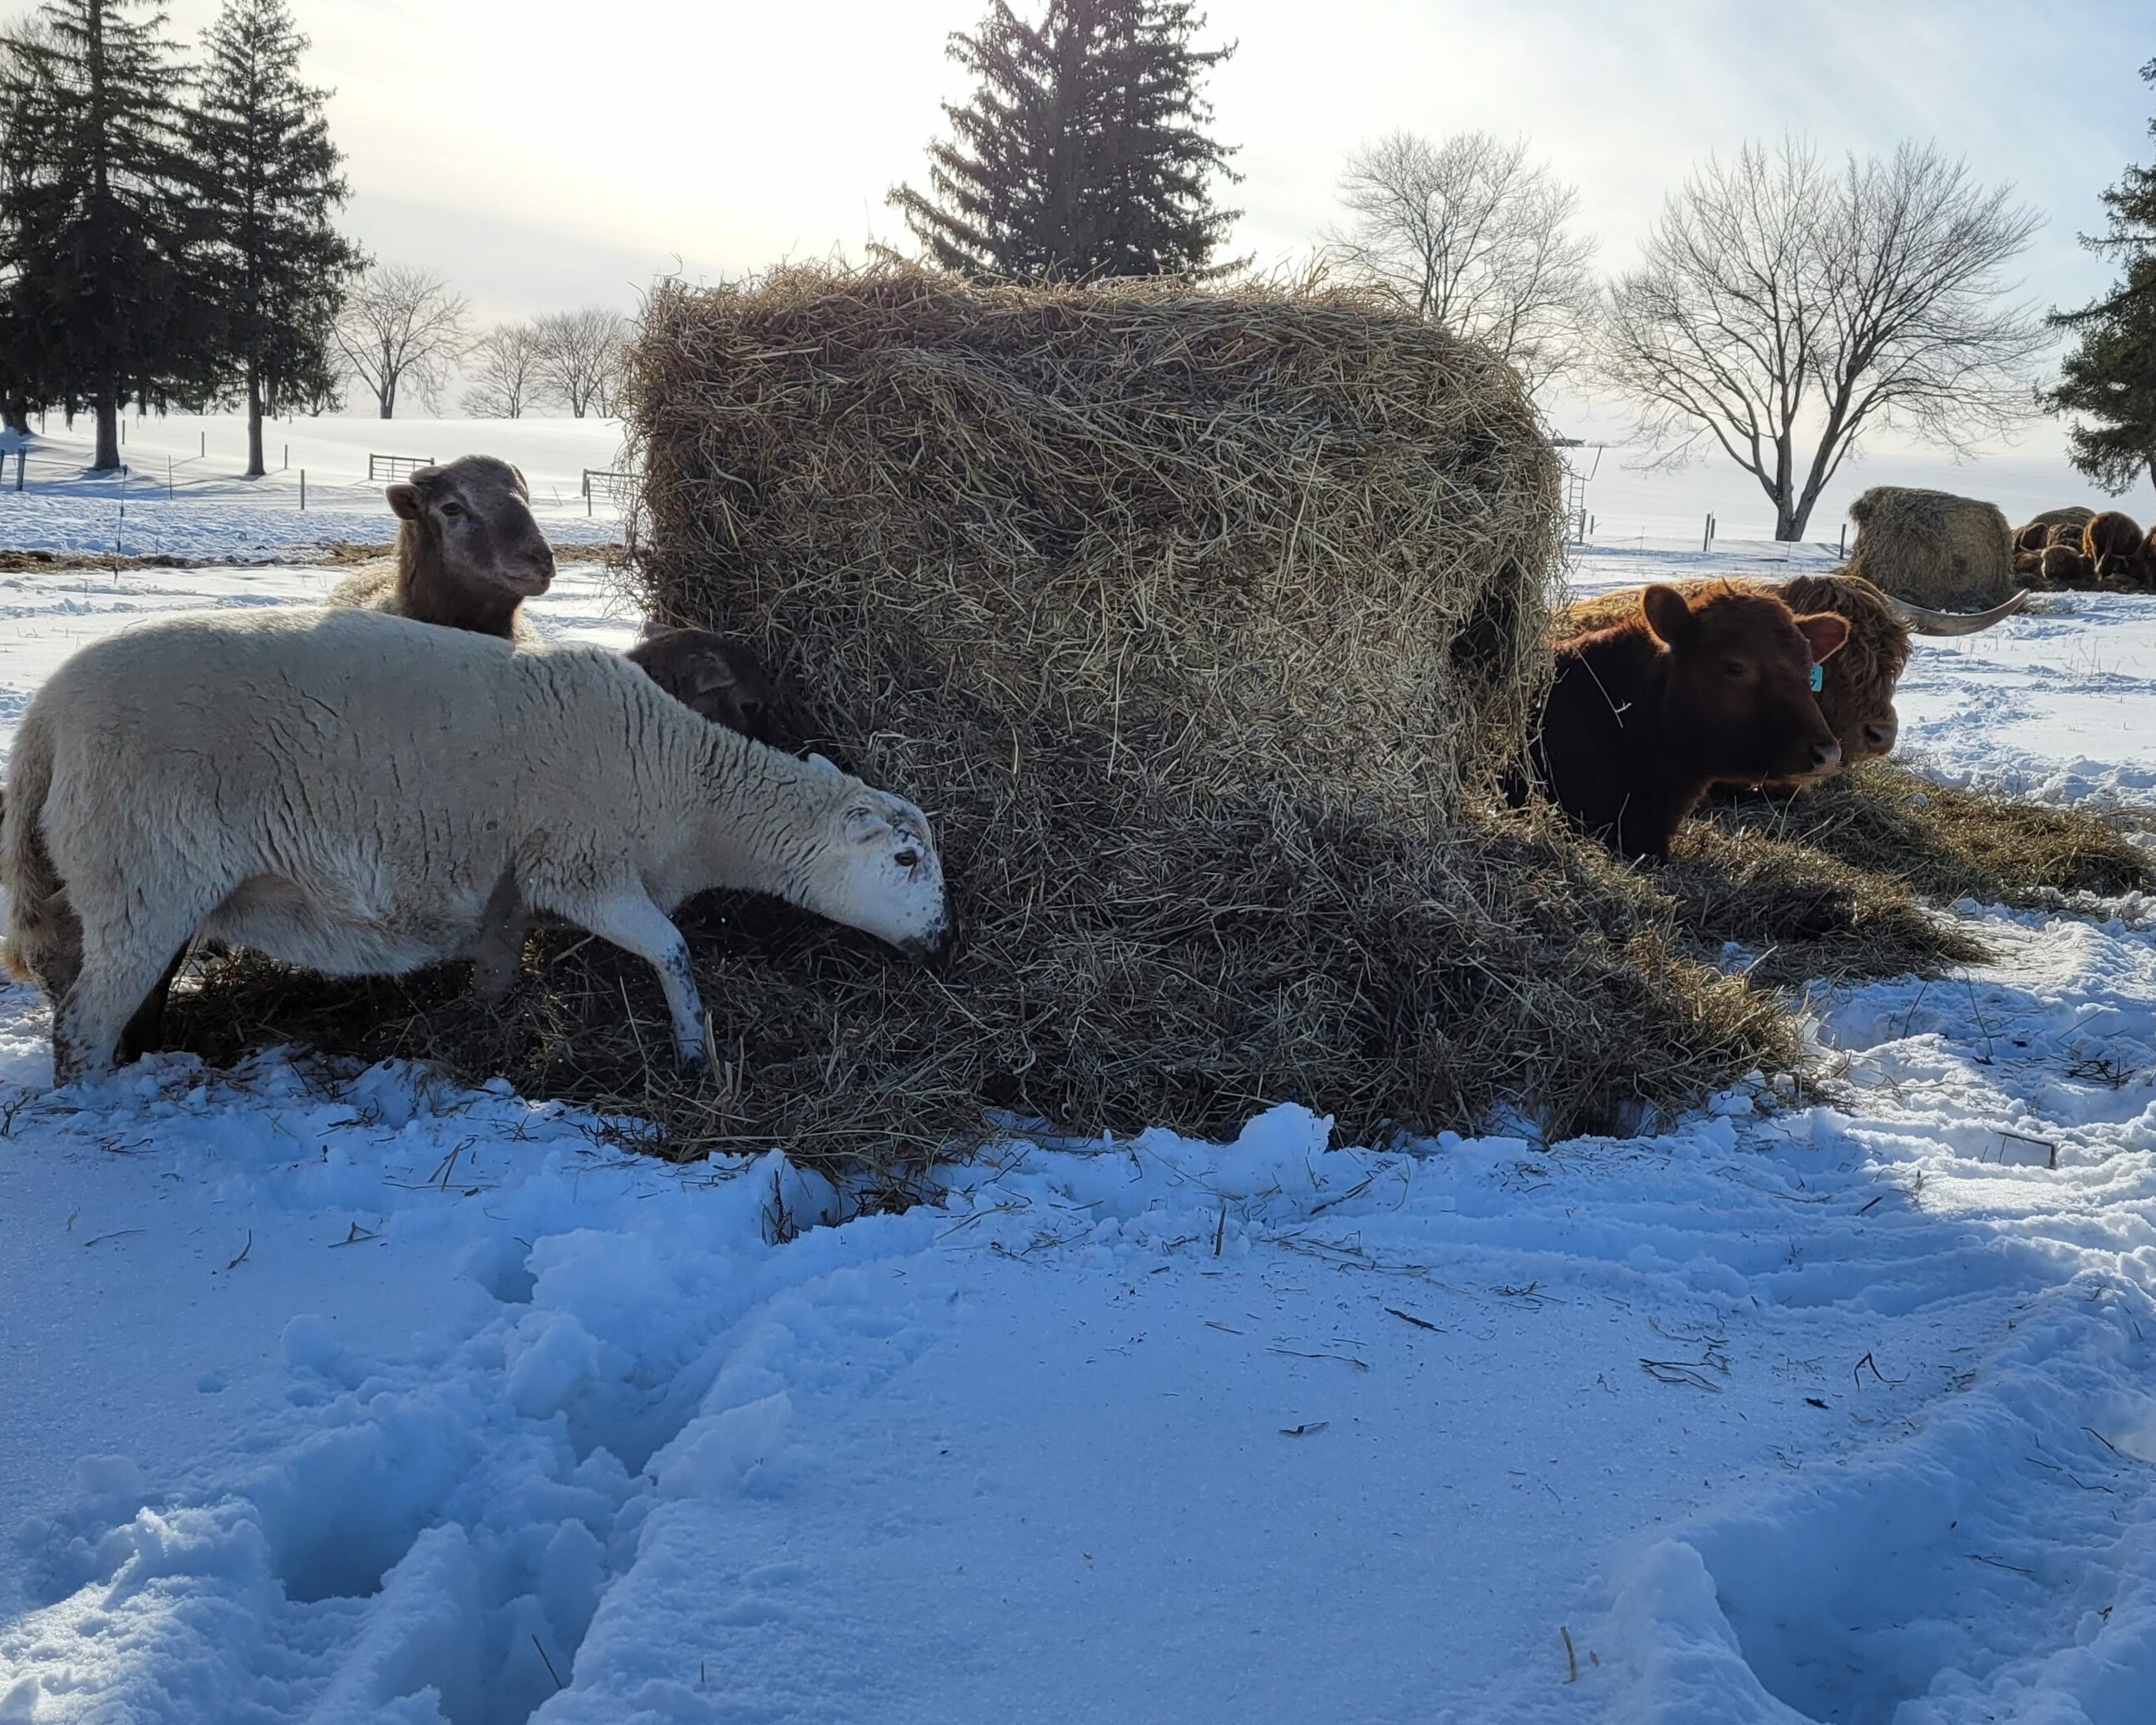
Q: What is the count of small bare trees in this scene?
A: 3